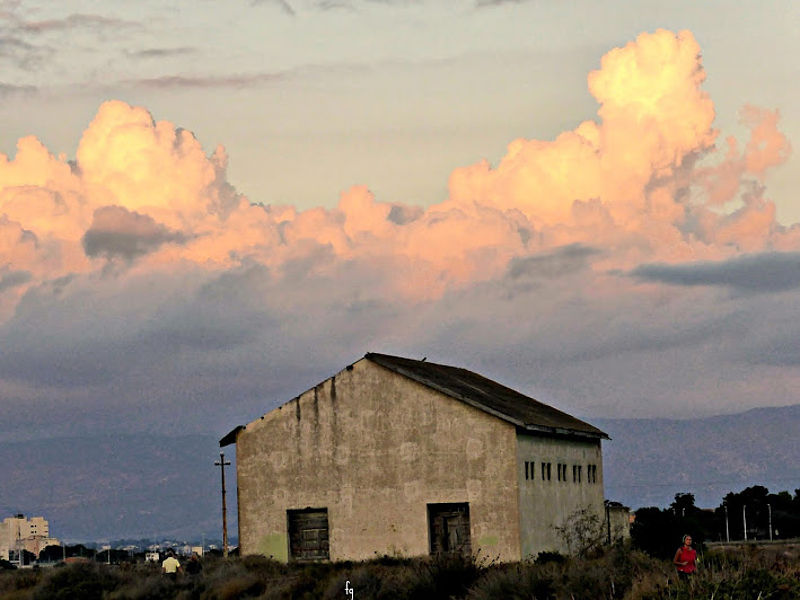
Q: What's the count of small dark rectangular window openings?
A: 10